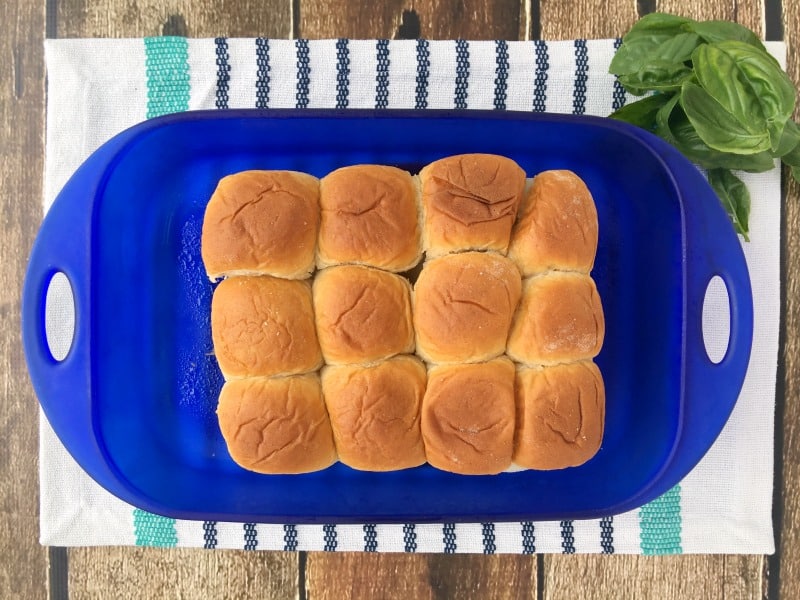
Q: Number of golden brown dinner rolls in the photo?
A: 12